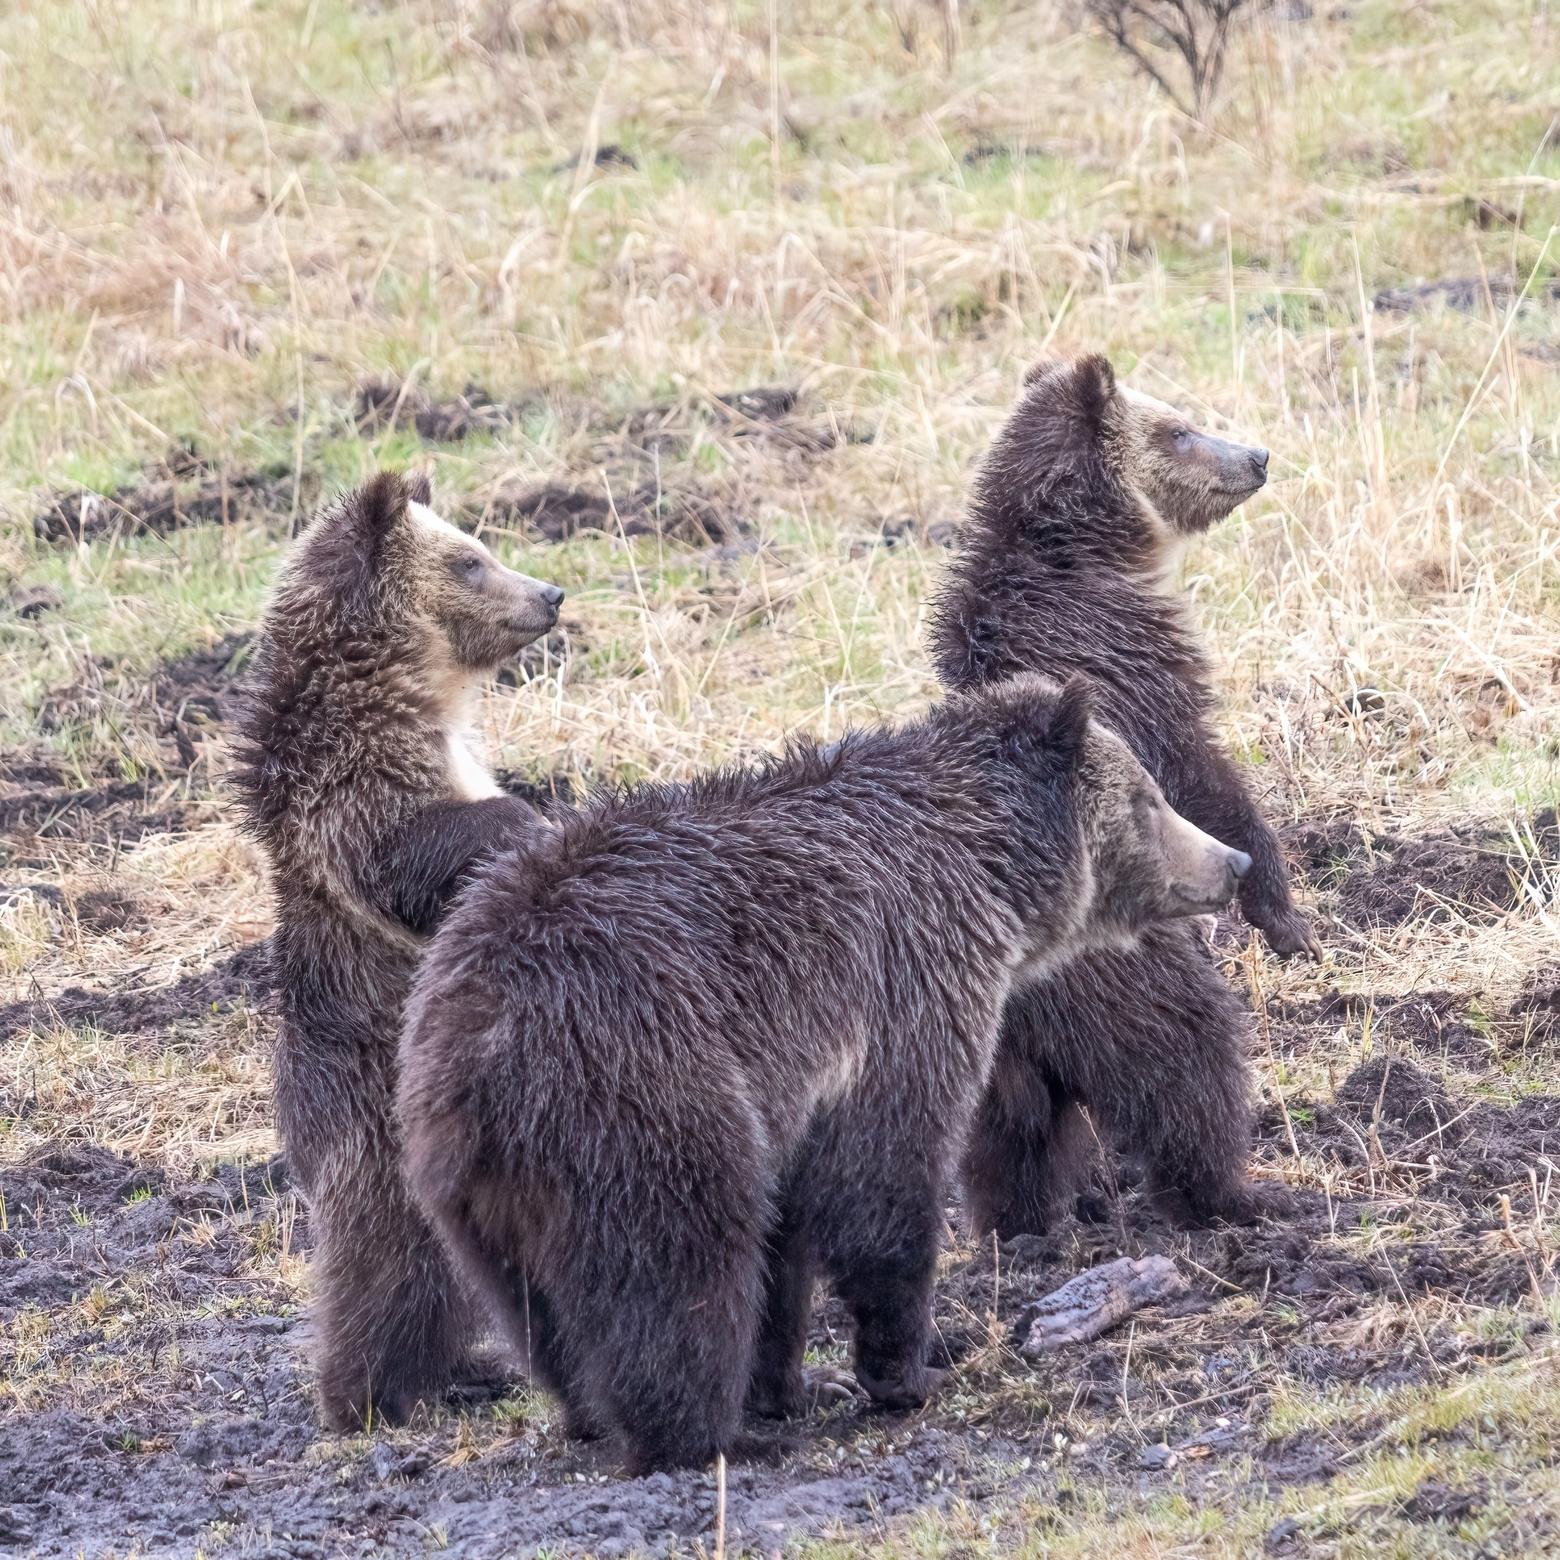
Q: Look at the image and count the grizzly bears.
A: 3